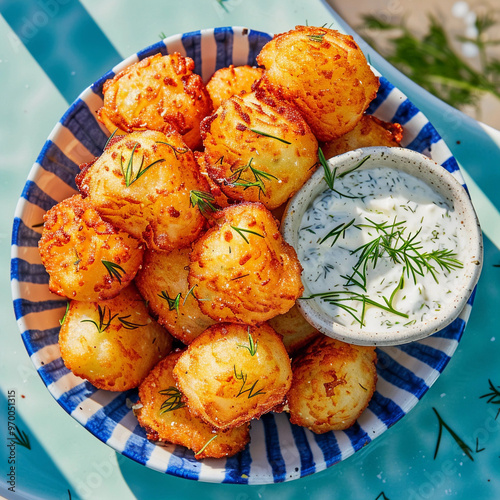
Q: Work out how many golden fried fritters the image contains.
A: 14